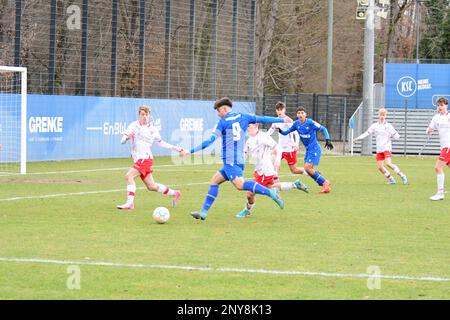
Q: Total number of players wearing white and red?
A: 5